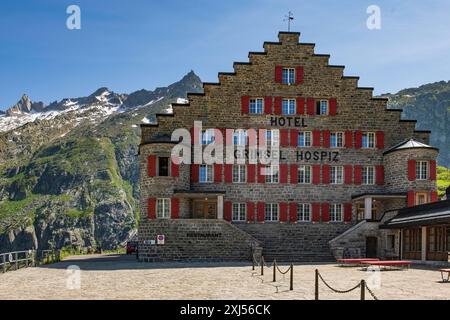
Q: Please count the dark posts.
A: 6